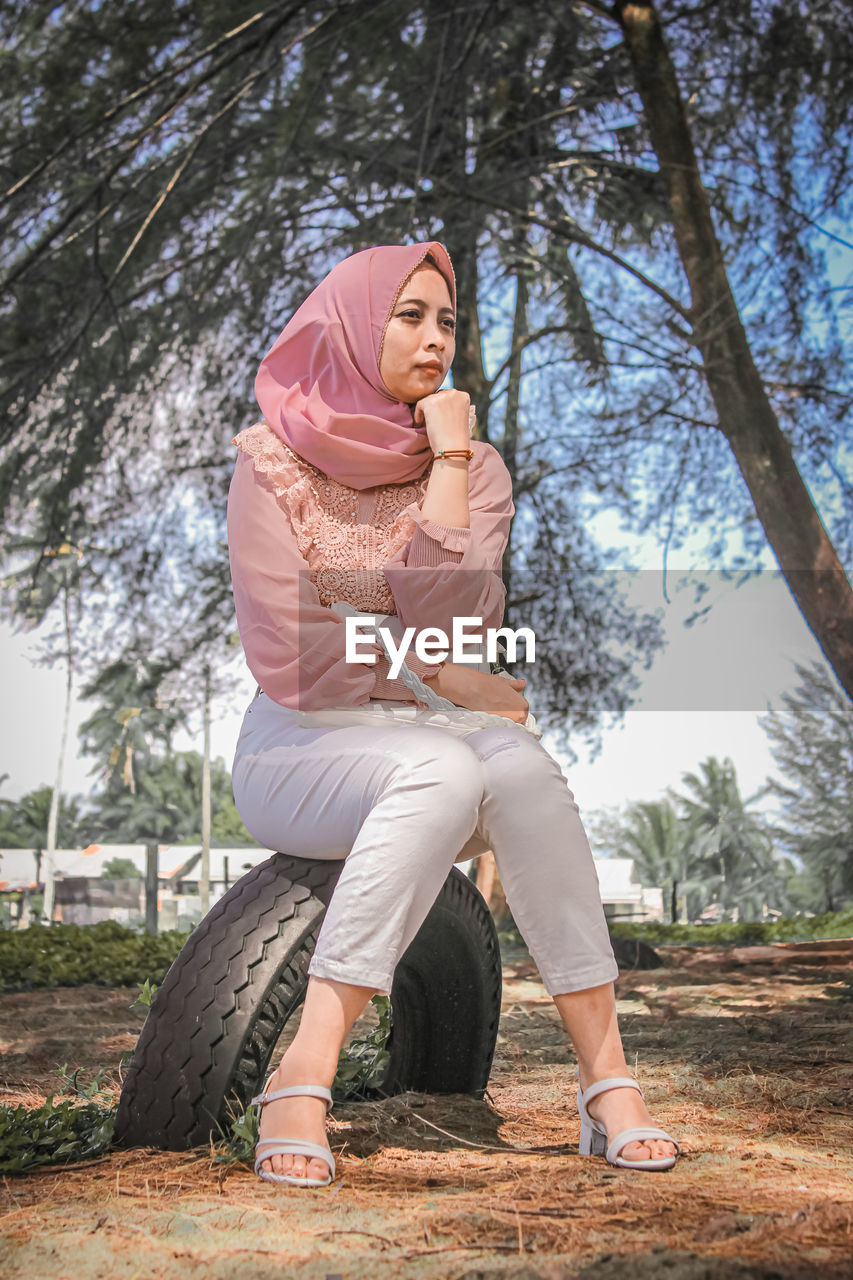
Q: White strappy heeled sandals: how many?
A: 2